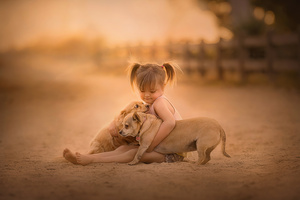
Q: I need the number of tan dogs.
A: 2